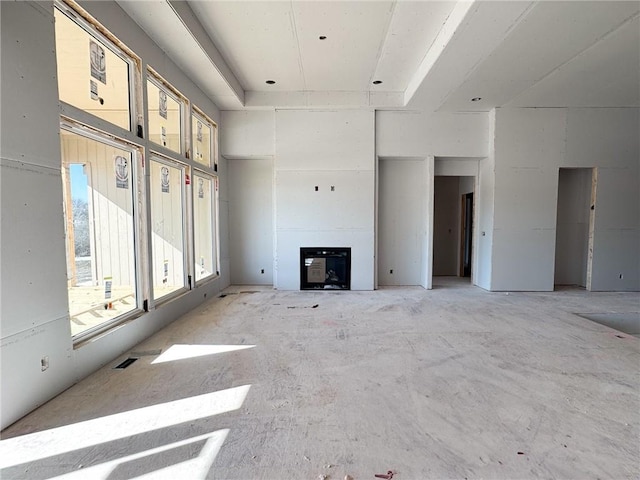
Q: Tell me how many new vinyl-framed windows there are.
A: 6